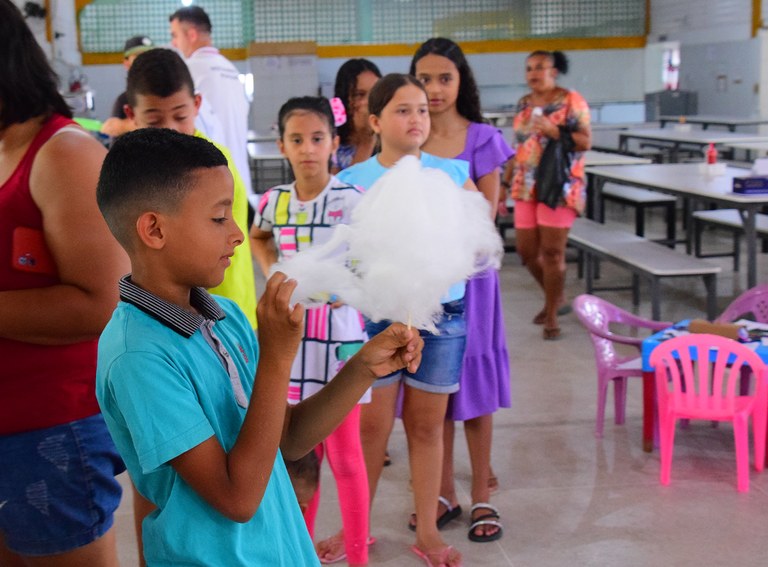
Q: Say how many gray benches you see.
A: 3